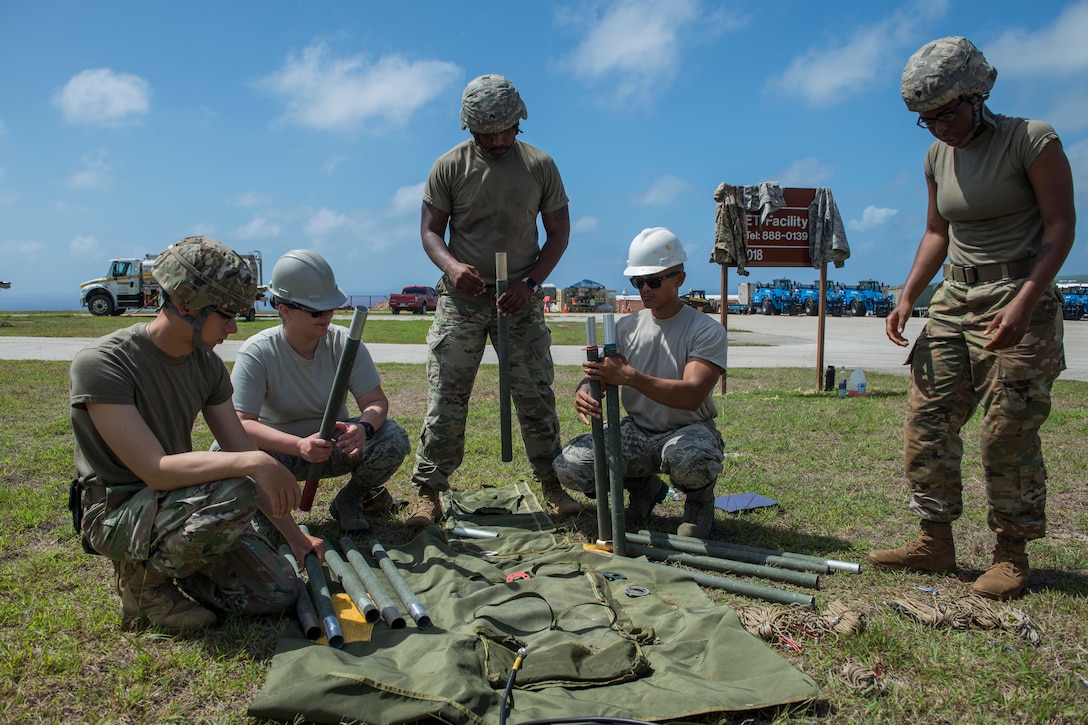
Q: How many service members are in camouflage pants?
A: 5